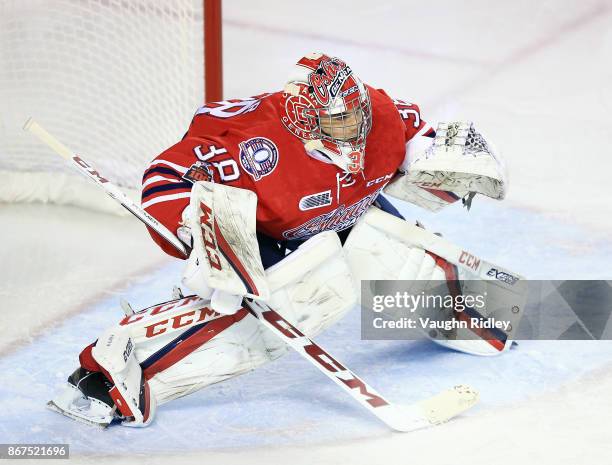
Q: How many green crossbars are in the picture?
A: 0